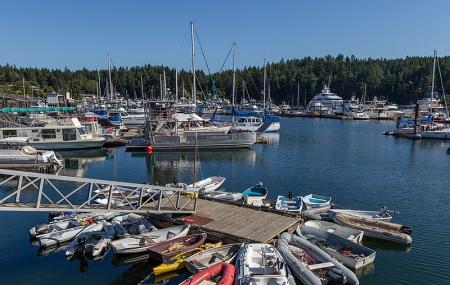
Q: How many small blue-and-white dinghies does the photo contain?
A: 3